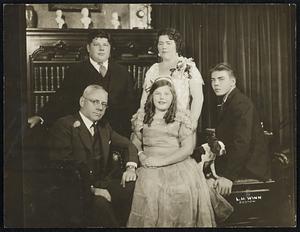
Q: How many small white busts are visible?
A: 3